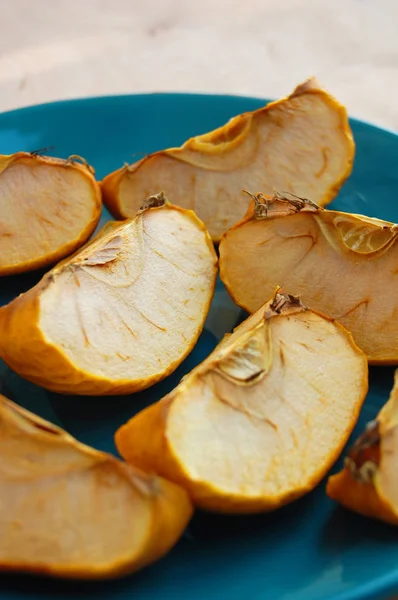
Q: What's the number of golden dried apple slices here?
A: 7